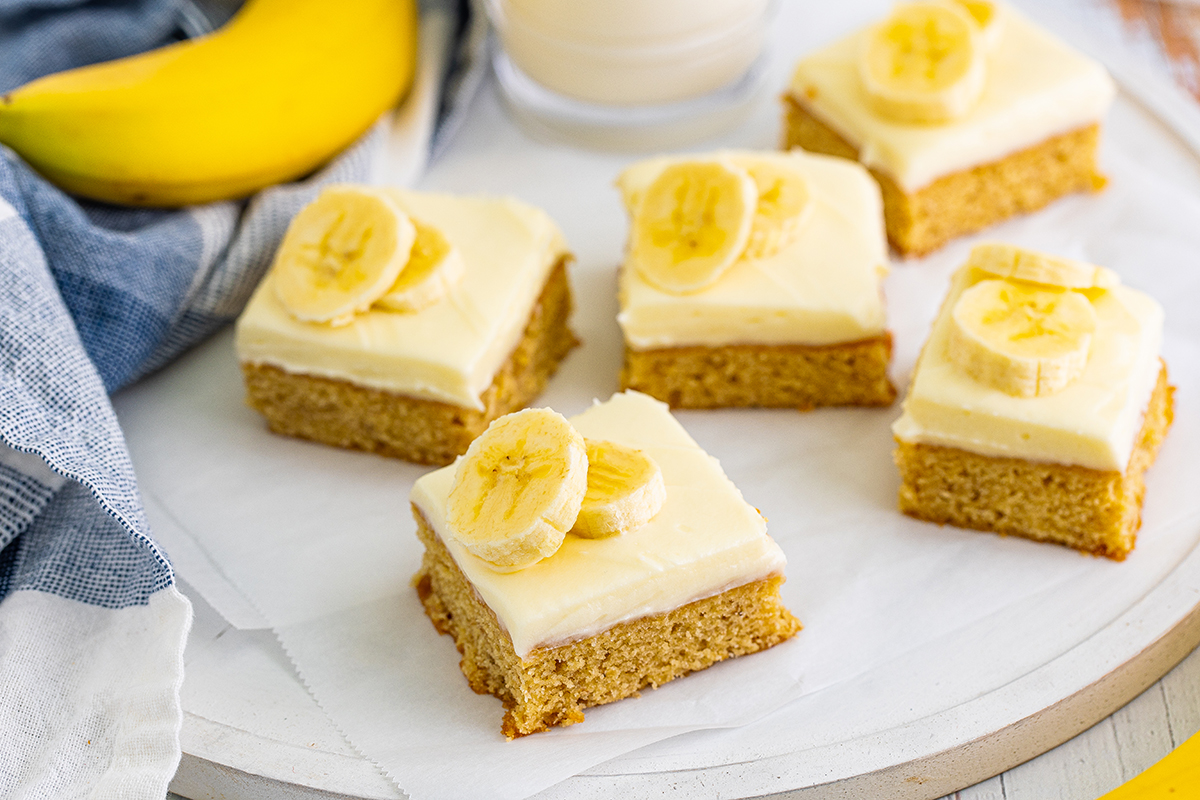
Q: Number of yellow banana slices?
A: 10